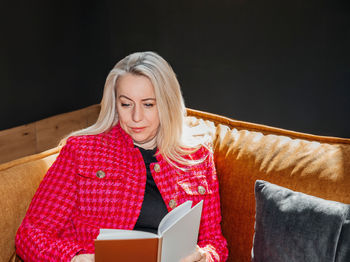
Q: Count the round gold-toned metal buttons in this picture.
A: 4